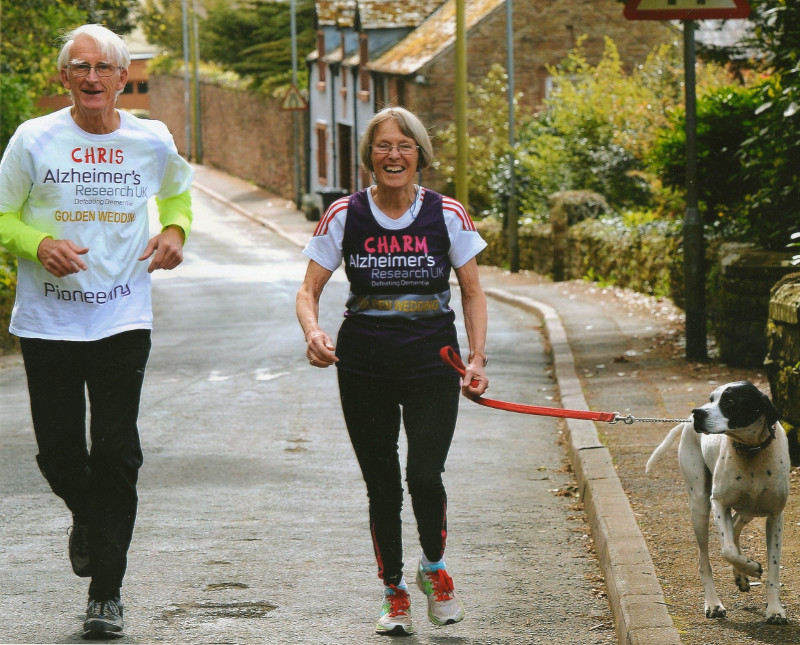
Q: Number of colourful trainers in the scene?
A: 2